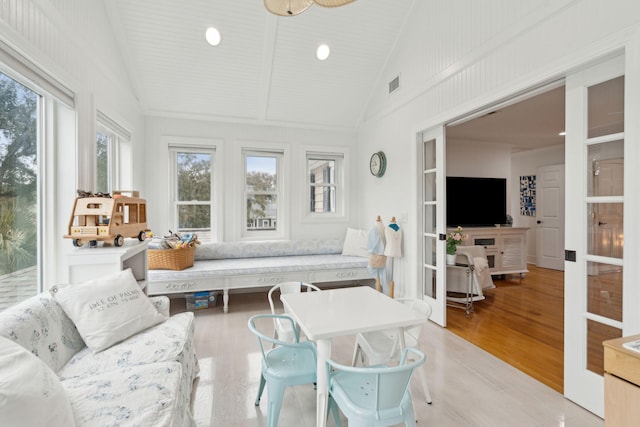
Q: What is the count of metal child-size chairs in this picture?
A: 4